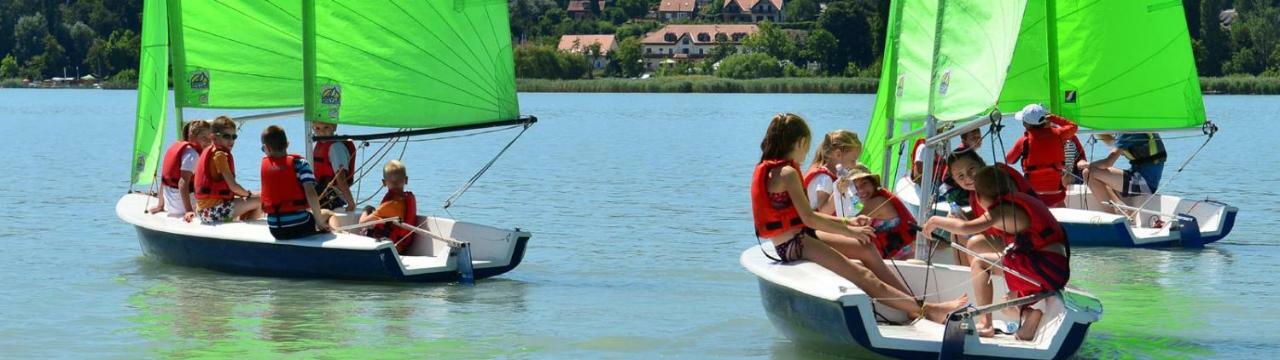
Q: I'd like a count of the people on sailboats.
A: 15